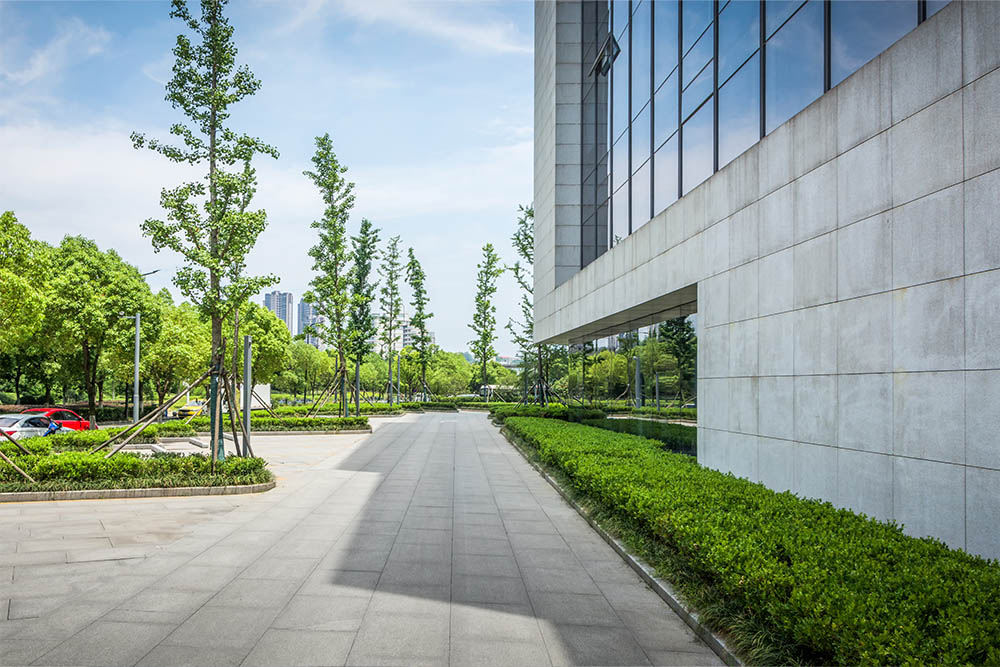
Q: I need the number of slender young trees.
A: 7